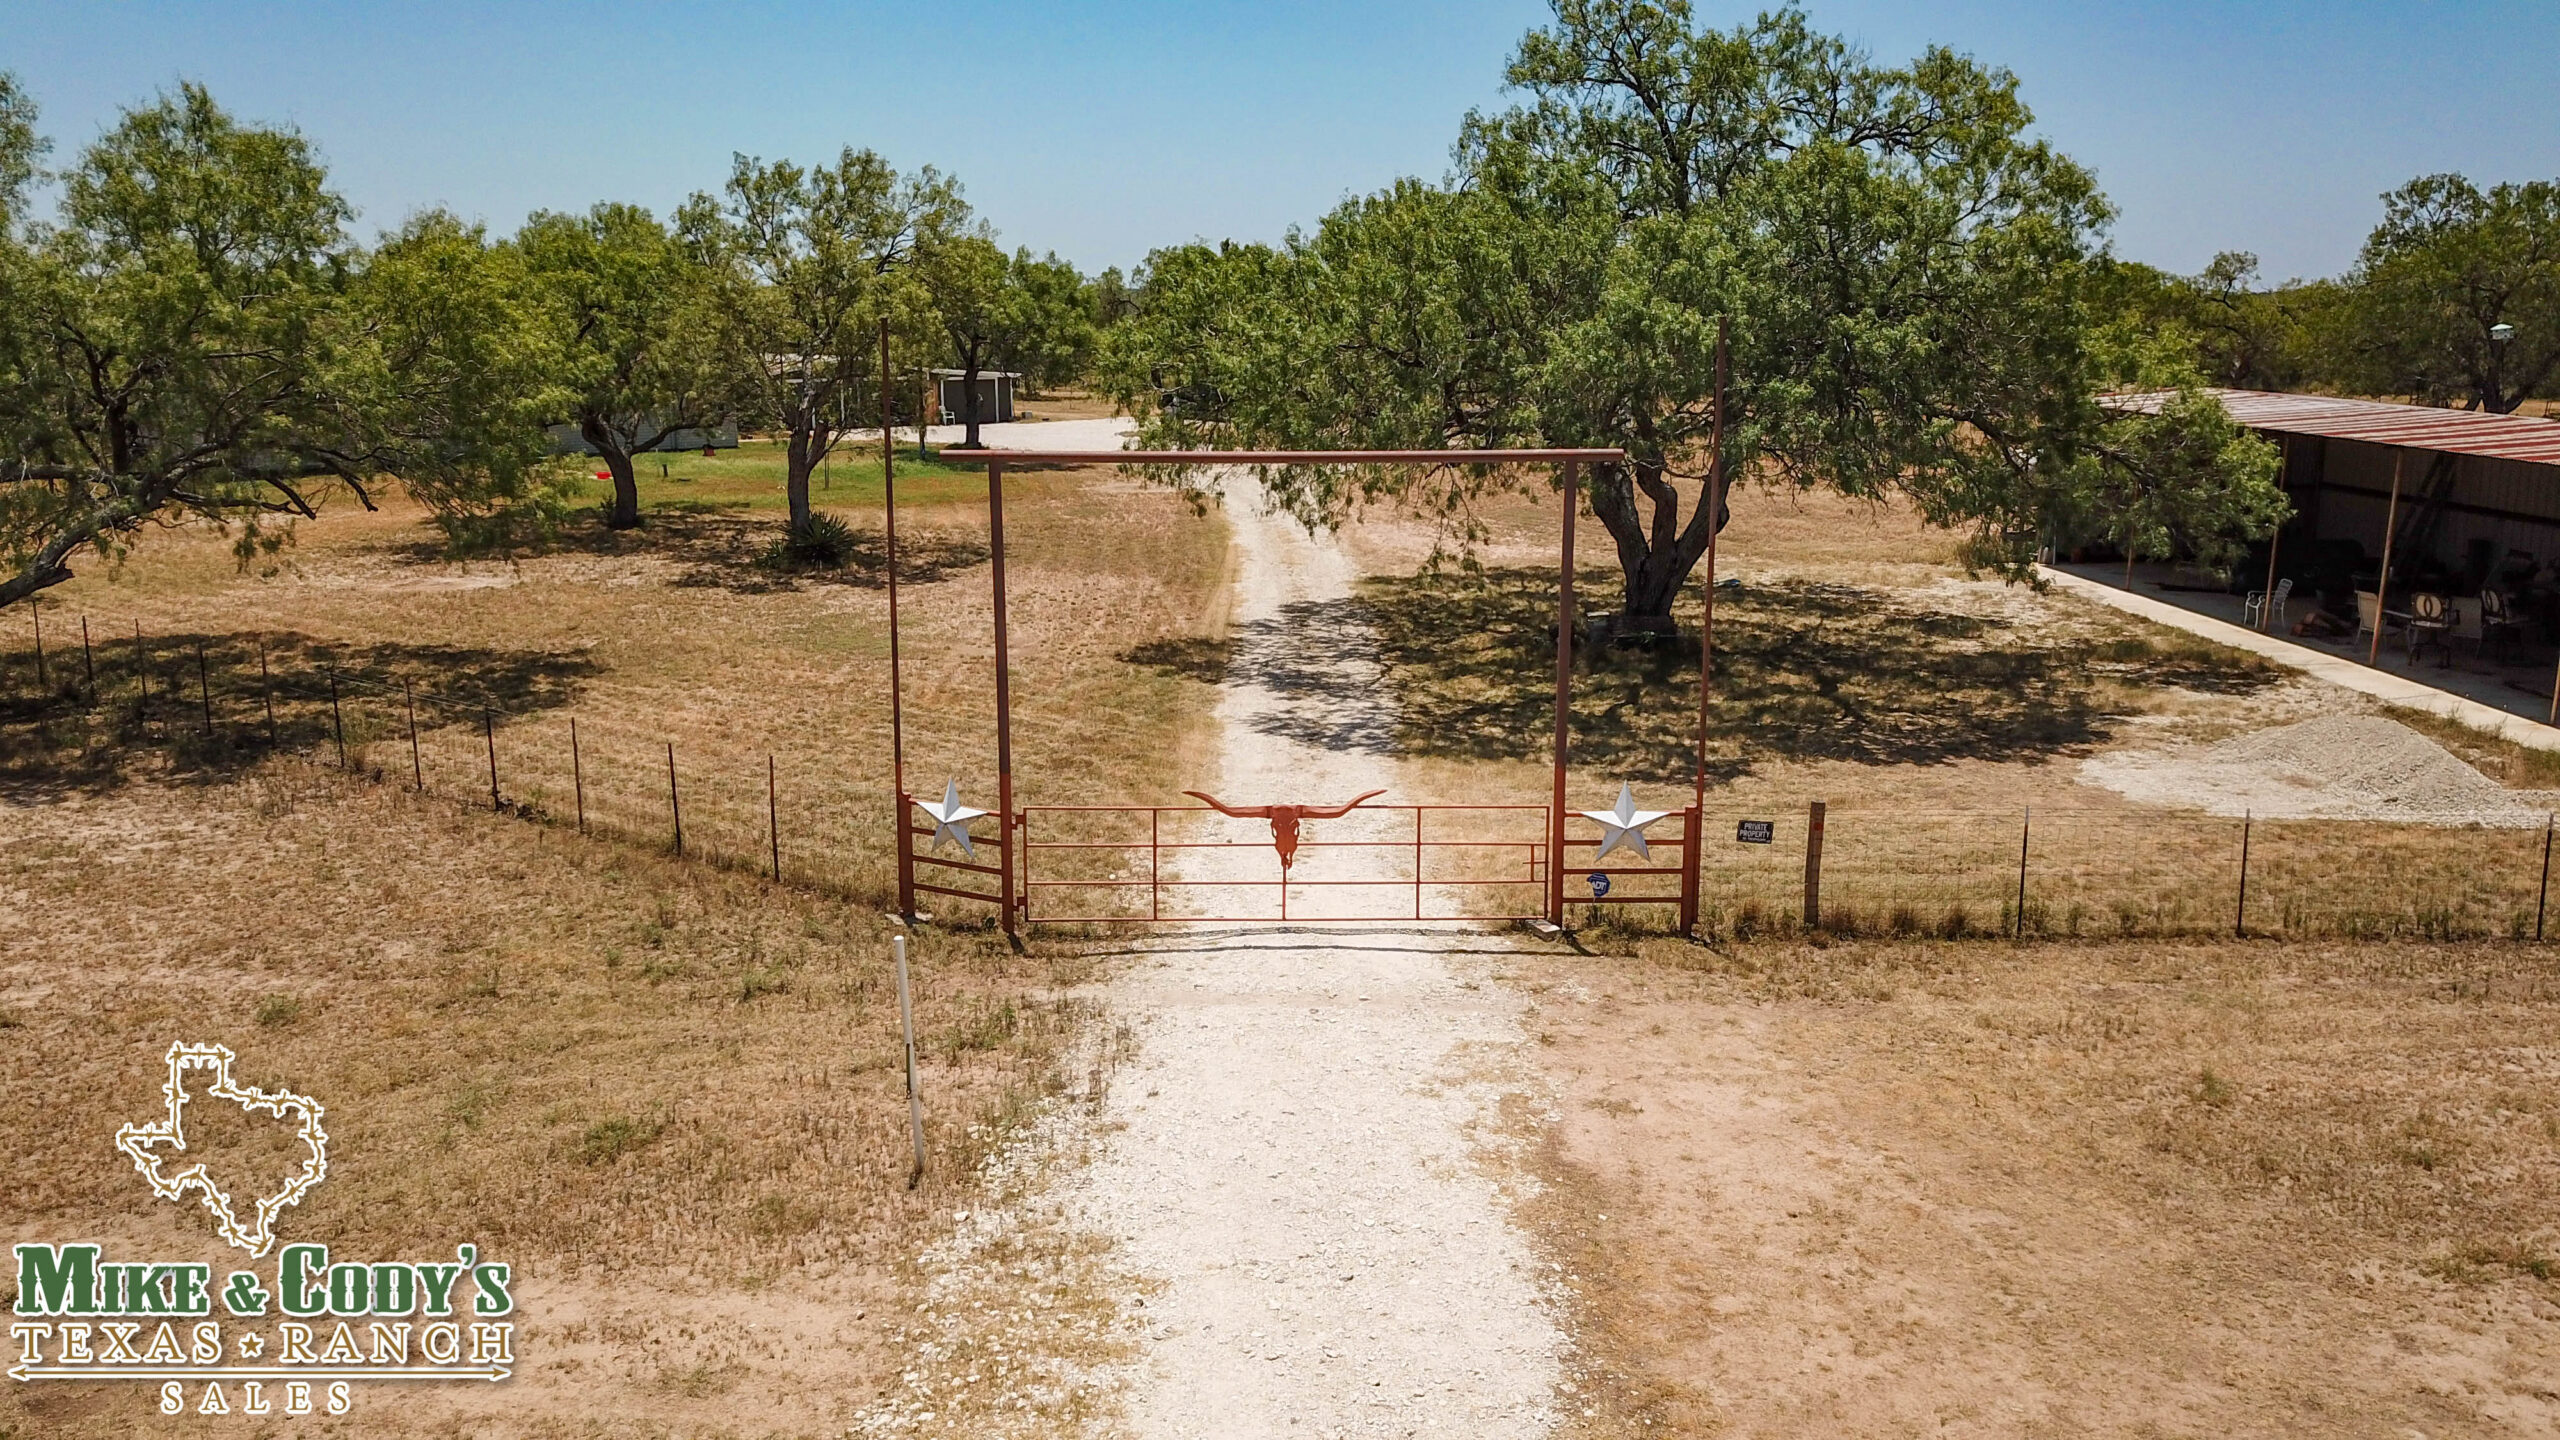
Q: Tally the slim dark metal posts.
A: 14